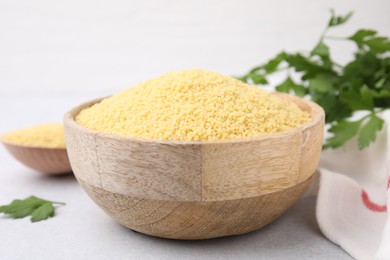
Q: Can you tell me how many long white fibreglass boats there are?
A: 0